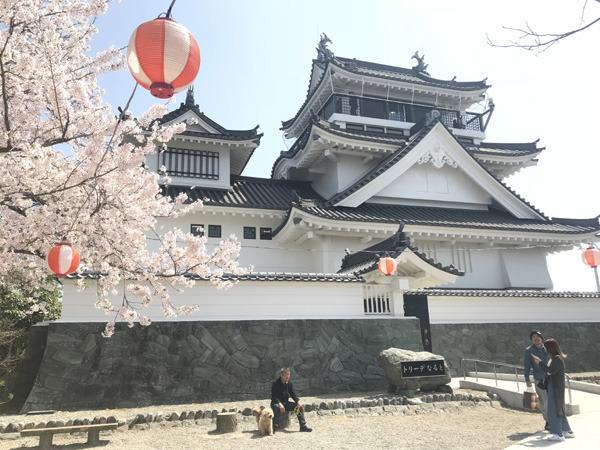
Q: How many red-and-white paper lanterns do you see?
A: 4